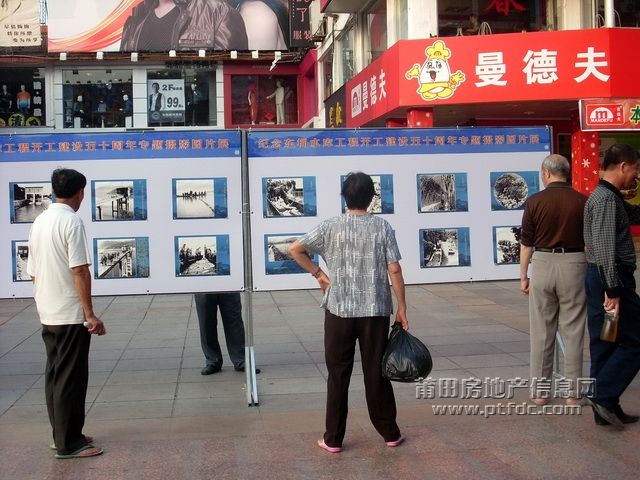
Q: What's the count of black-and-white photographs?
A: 13